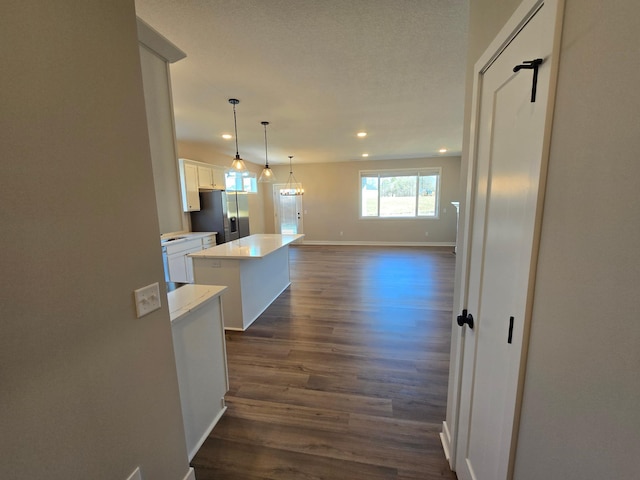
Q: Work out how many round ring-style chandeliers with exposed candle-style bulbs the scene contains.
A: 1